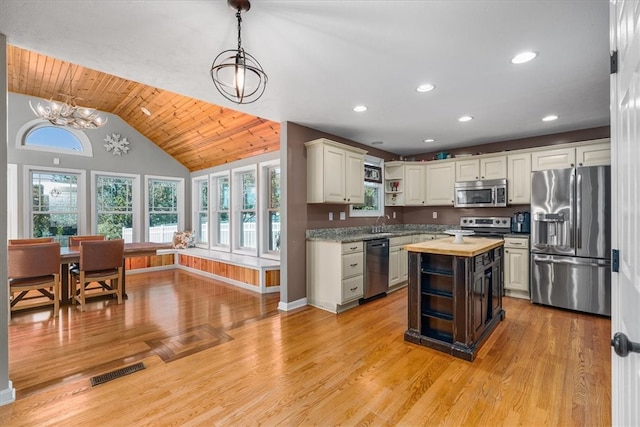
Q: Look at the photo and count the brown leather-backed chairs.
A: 4